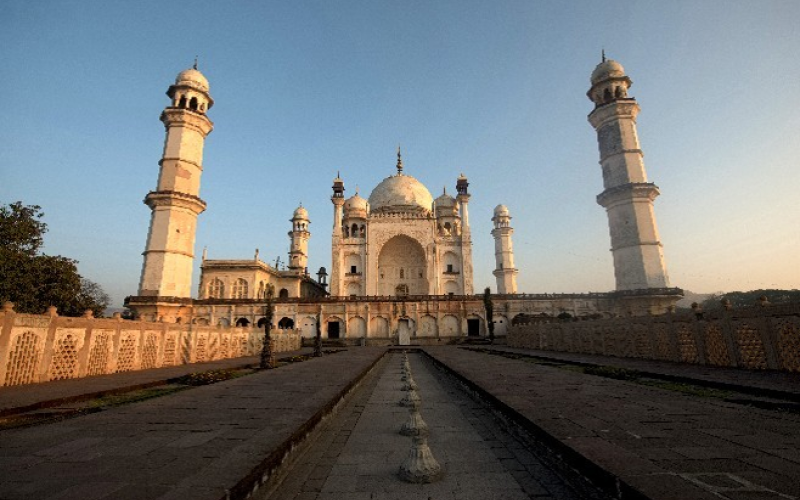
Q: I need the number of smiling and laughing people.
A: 0